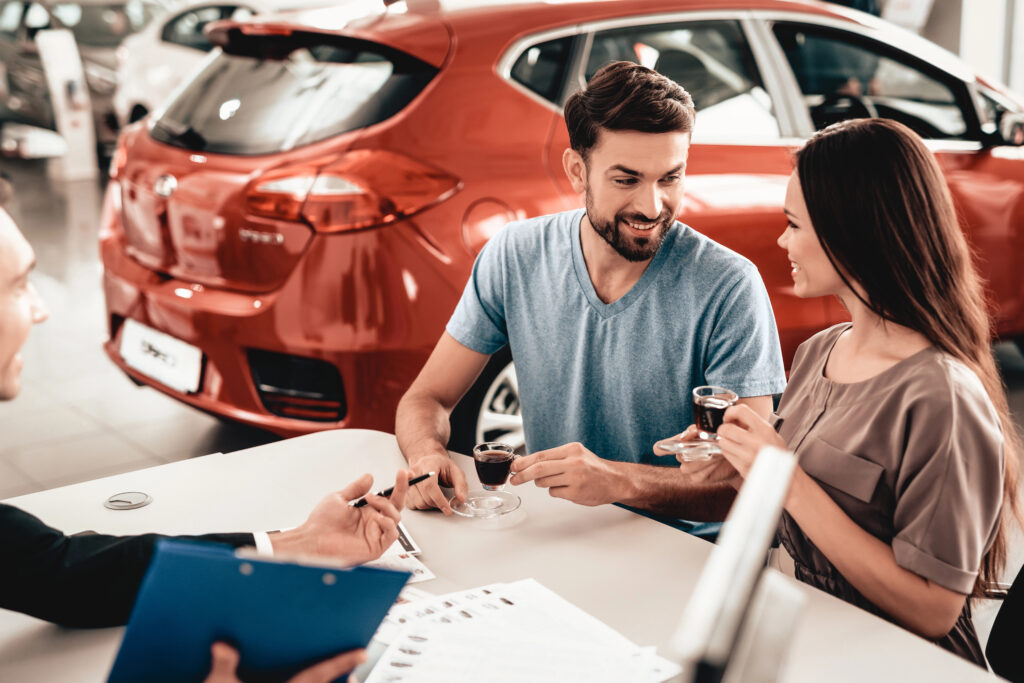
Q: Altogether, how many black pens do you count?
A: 1